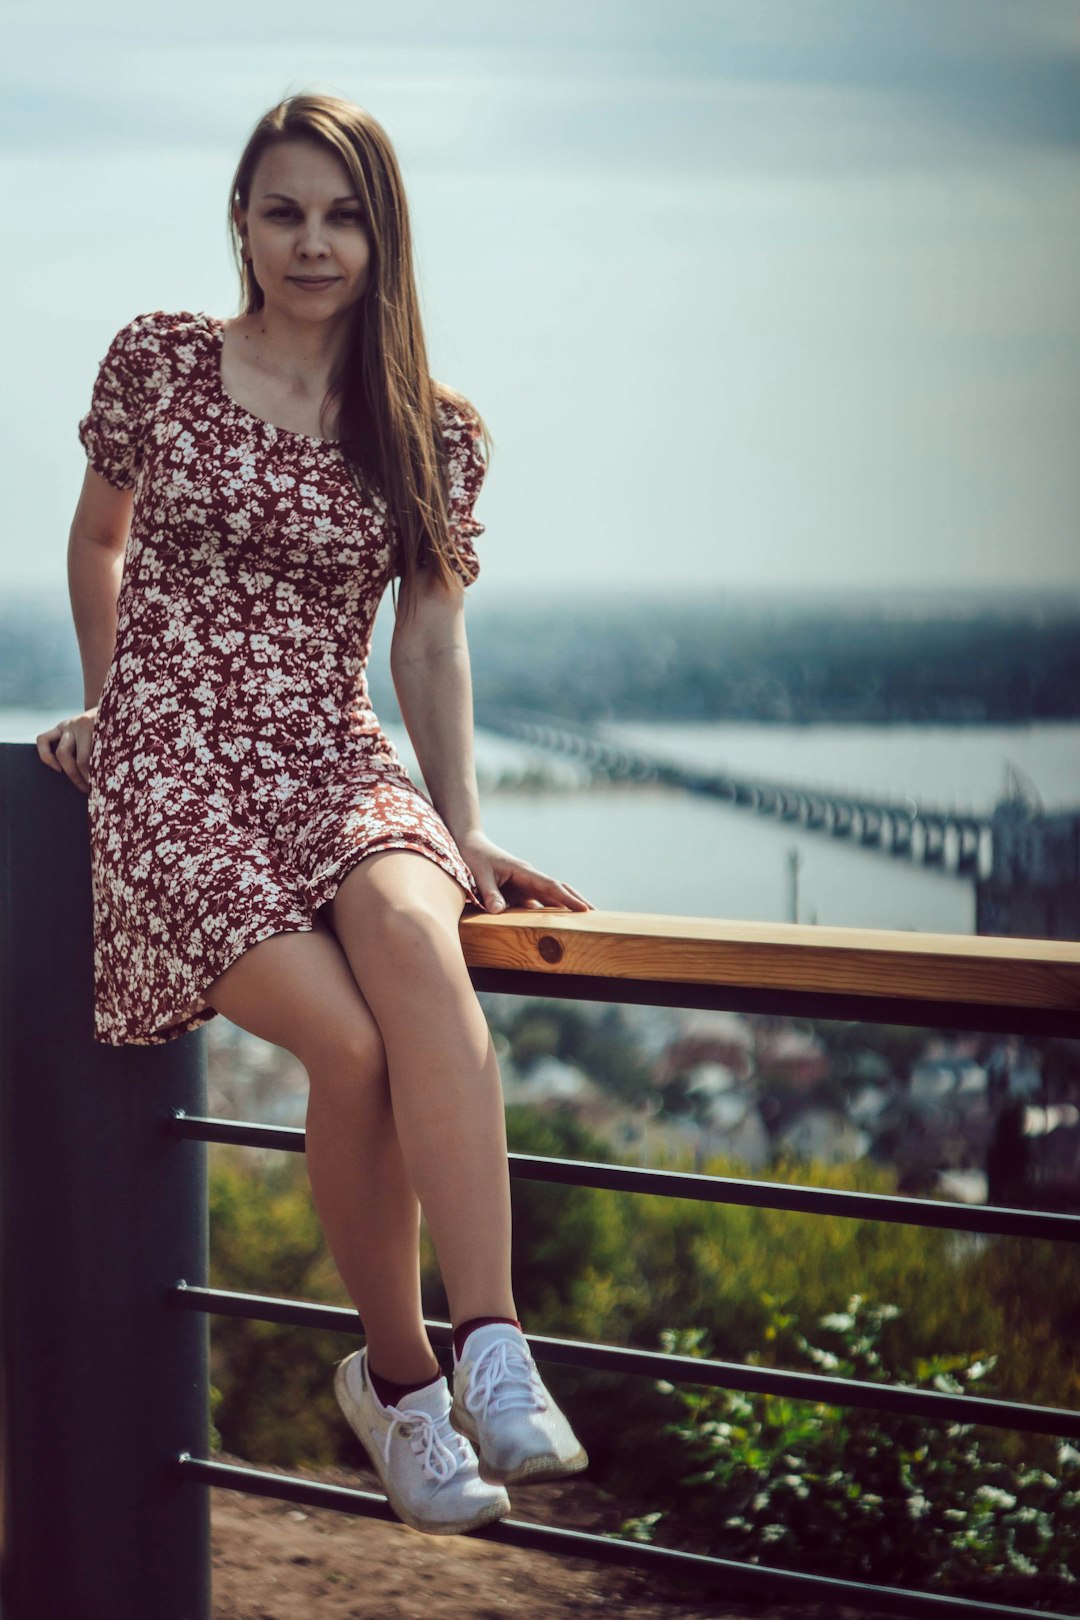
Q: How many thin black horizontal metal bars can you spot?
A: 3